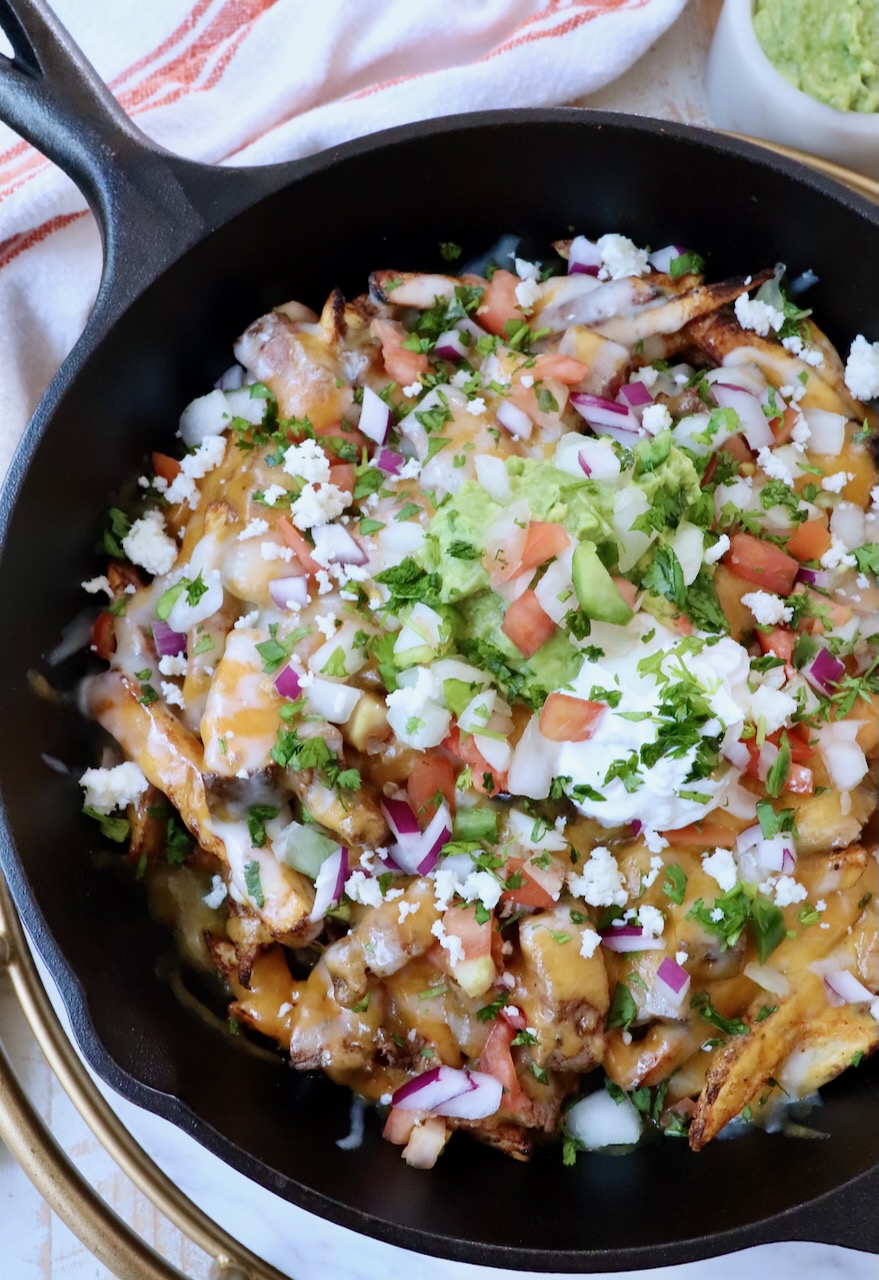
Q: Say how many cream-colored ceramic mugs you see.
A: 0